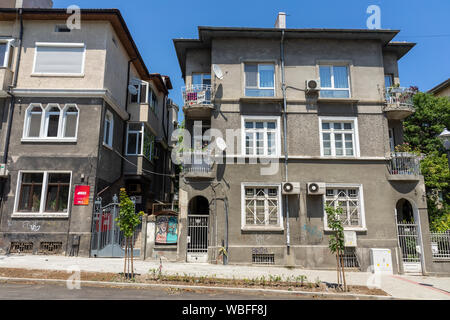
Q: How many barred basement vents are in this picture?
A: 4